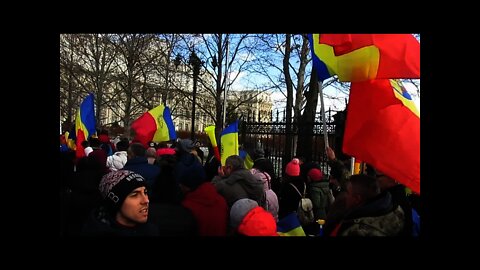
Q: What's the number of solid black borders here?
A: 4